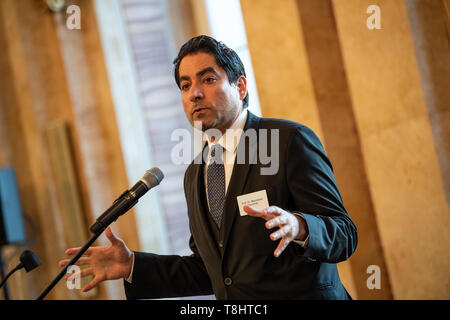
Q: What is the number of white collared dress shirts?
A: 1